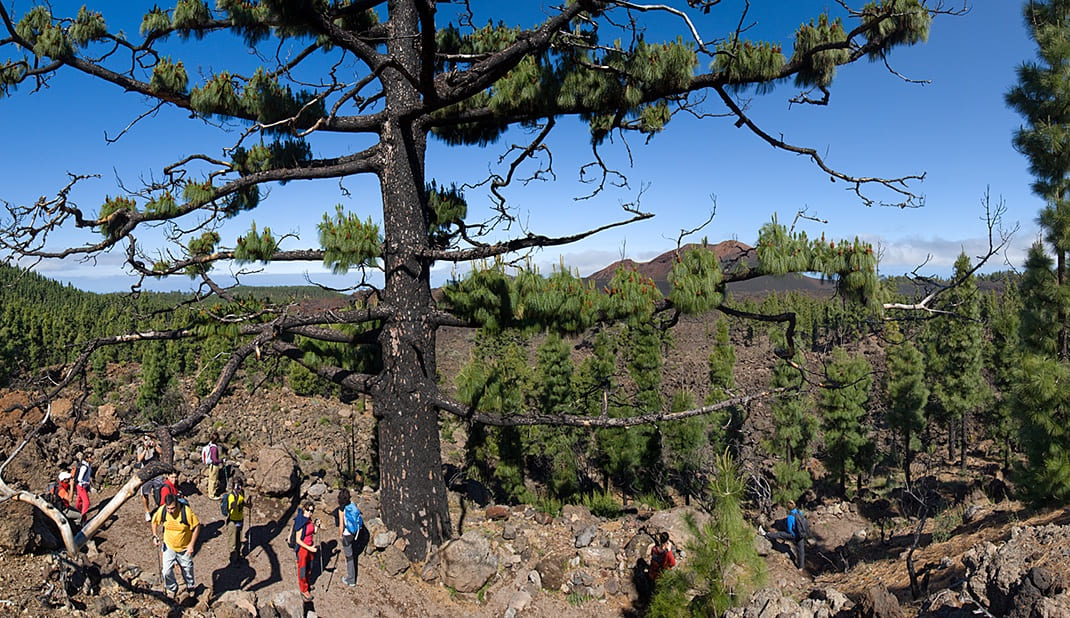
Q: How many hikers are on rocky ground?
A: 11